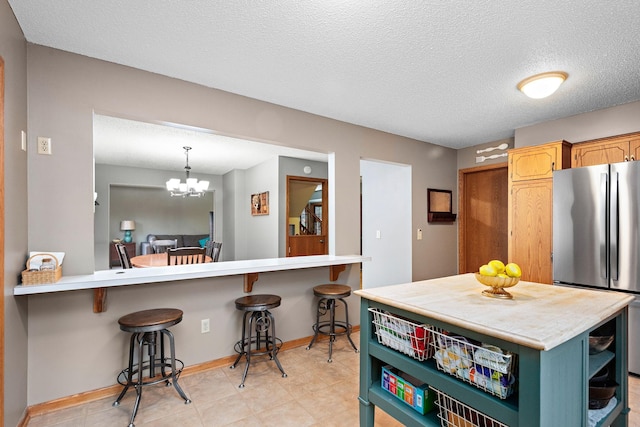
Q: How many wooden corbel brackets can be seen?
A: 3